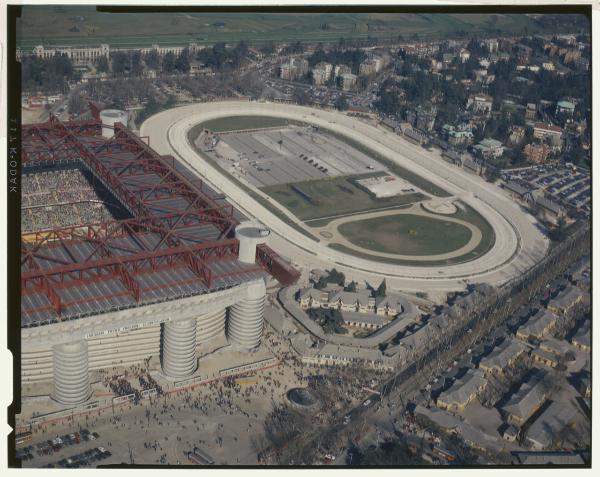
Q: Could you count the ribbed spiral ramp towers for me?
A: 3